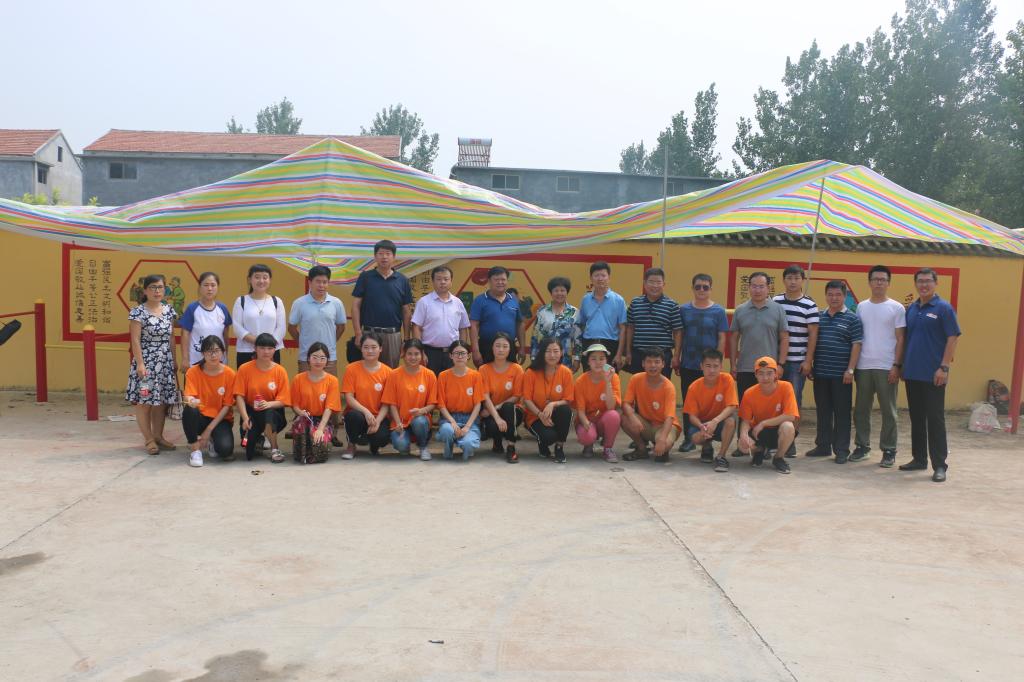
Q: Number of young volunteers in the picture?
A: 12